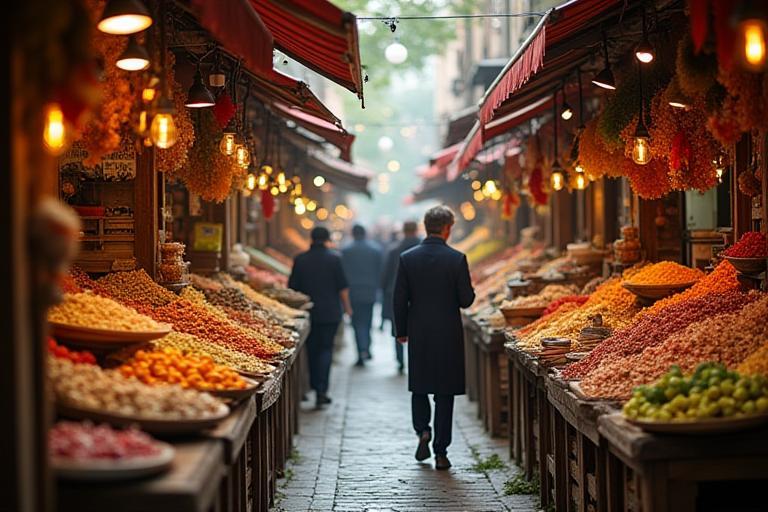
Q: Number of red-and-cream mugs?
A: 0